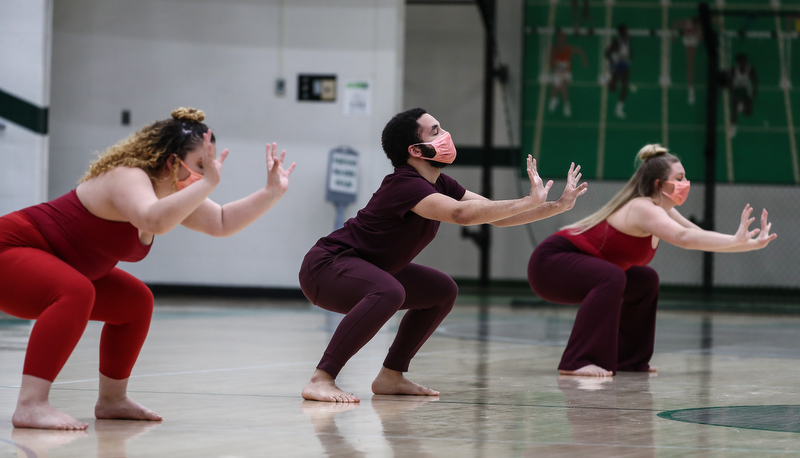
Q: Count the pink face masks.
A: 3